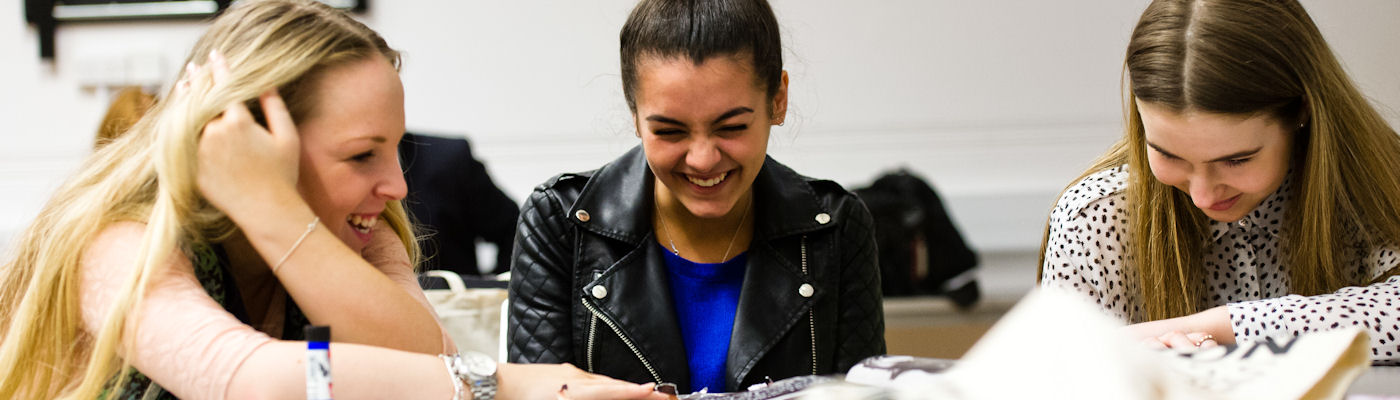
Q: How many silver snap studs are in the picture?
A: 4